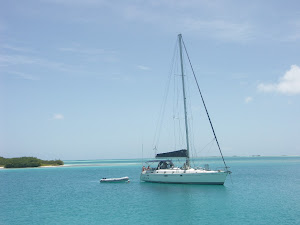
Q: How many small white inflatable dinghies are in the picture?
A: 1